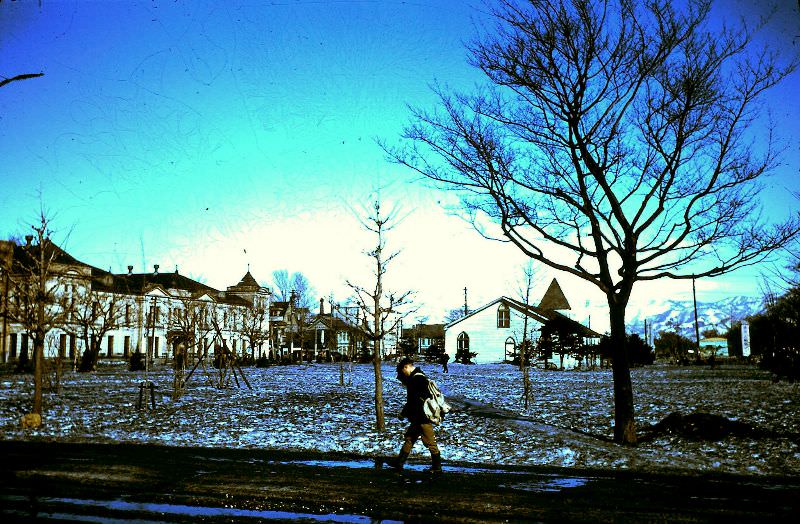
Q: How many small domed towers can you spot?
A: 1